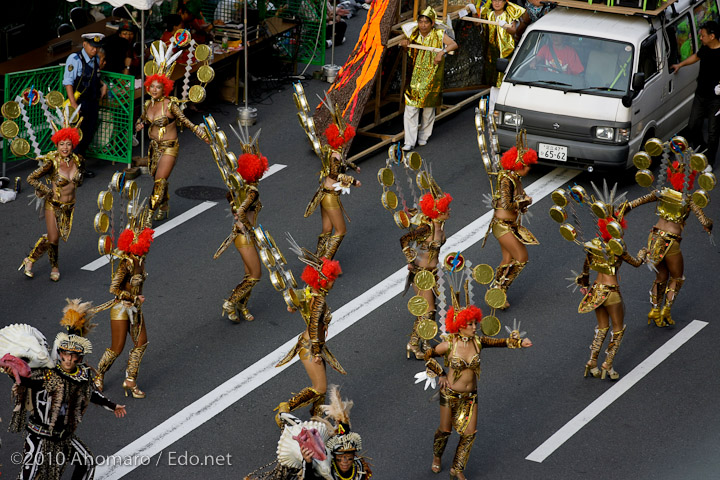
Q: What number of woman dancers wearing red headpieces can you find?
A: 11